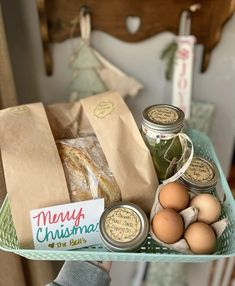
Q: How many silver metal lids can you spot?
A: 3